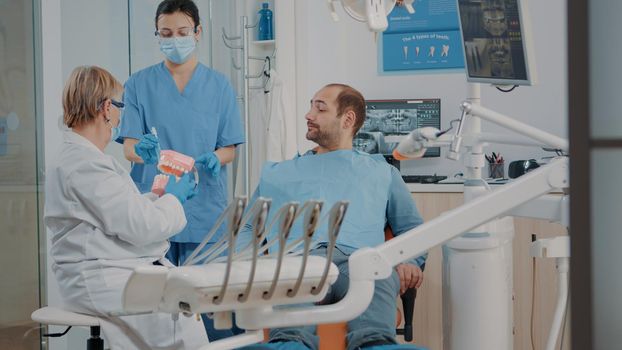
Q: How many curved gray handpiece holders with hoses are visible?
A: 5